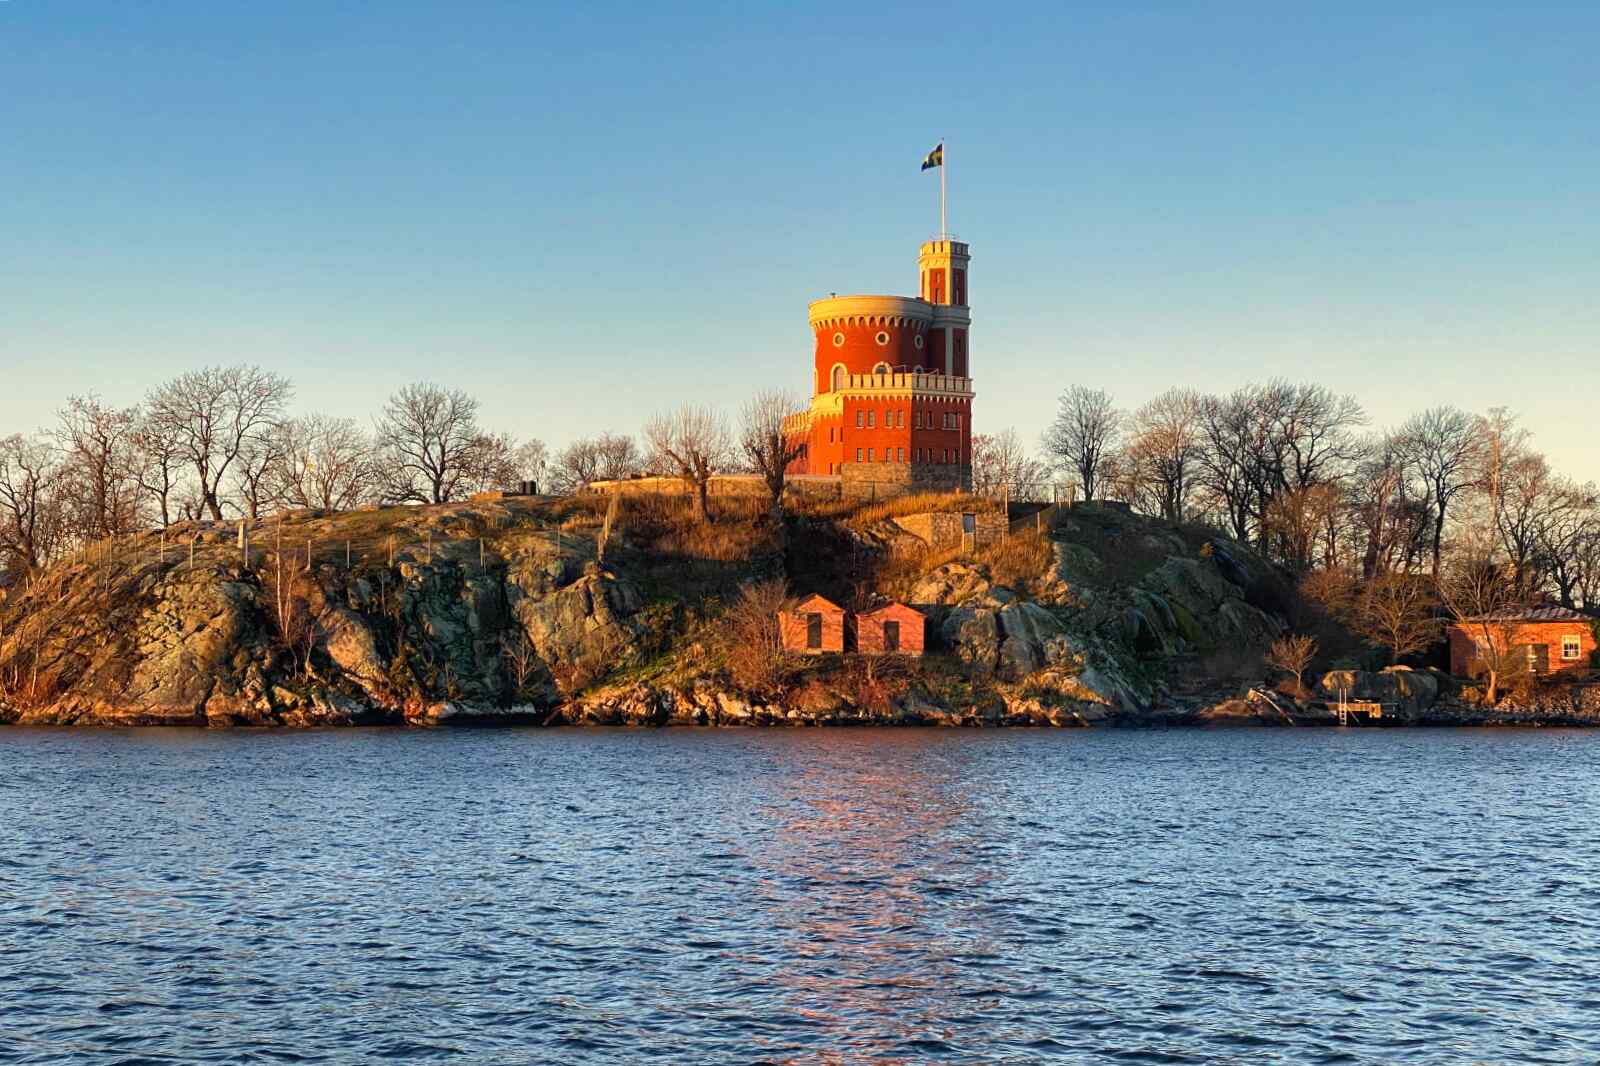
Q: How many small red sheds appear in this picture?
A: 2